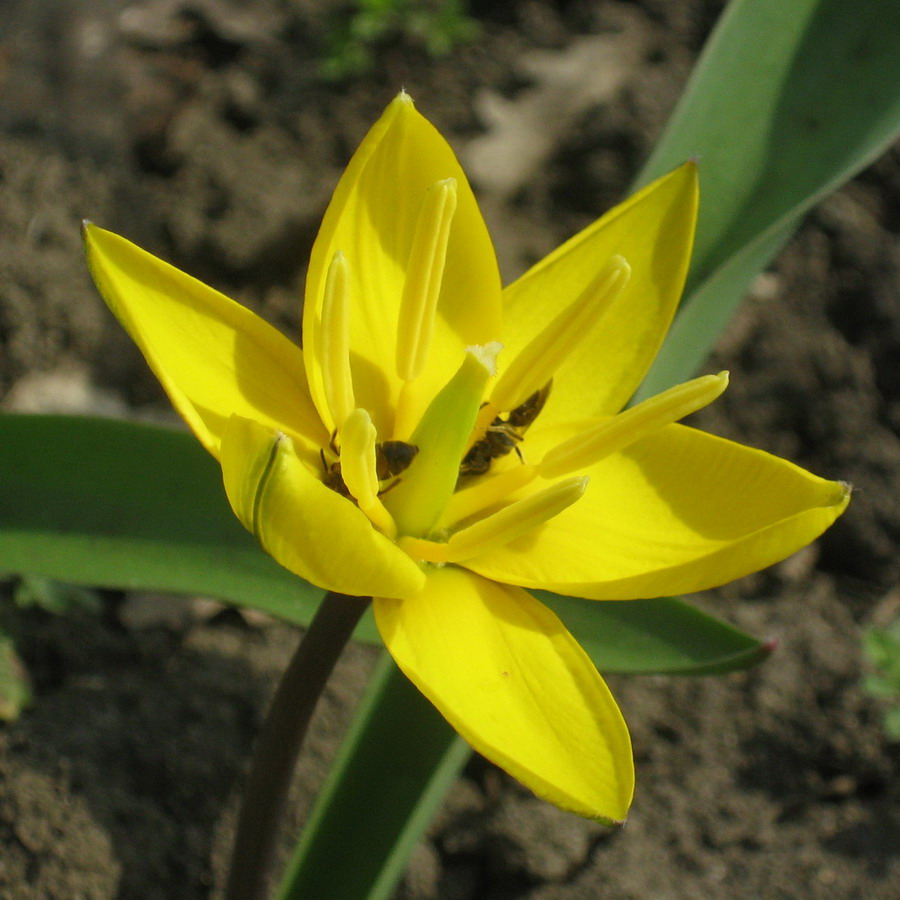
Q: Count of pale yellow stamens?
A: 6